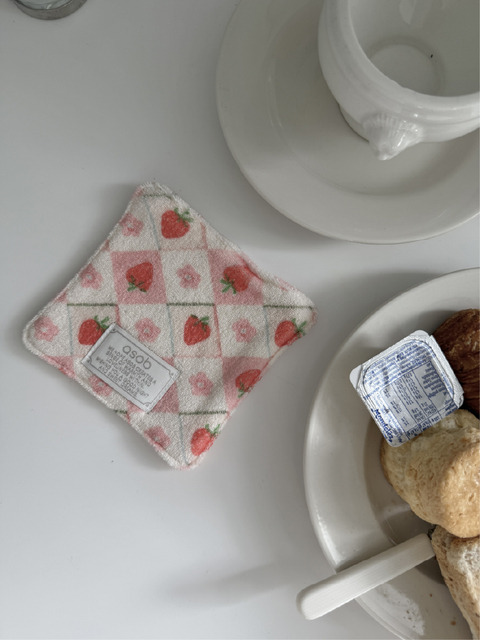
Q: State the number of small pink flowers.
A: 9